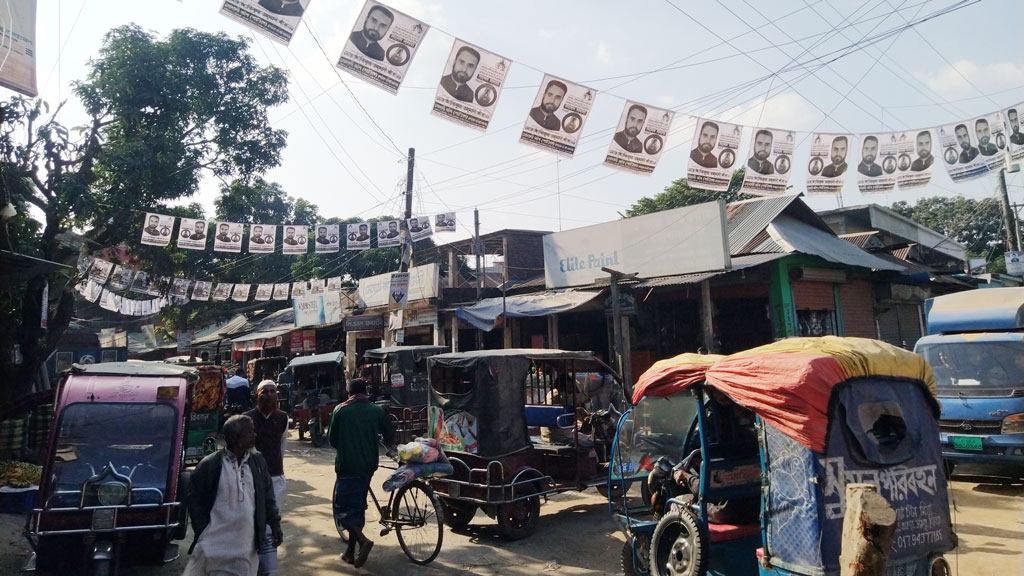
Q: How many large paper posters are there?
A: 13